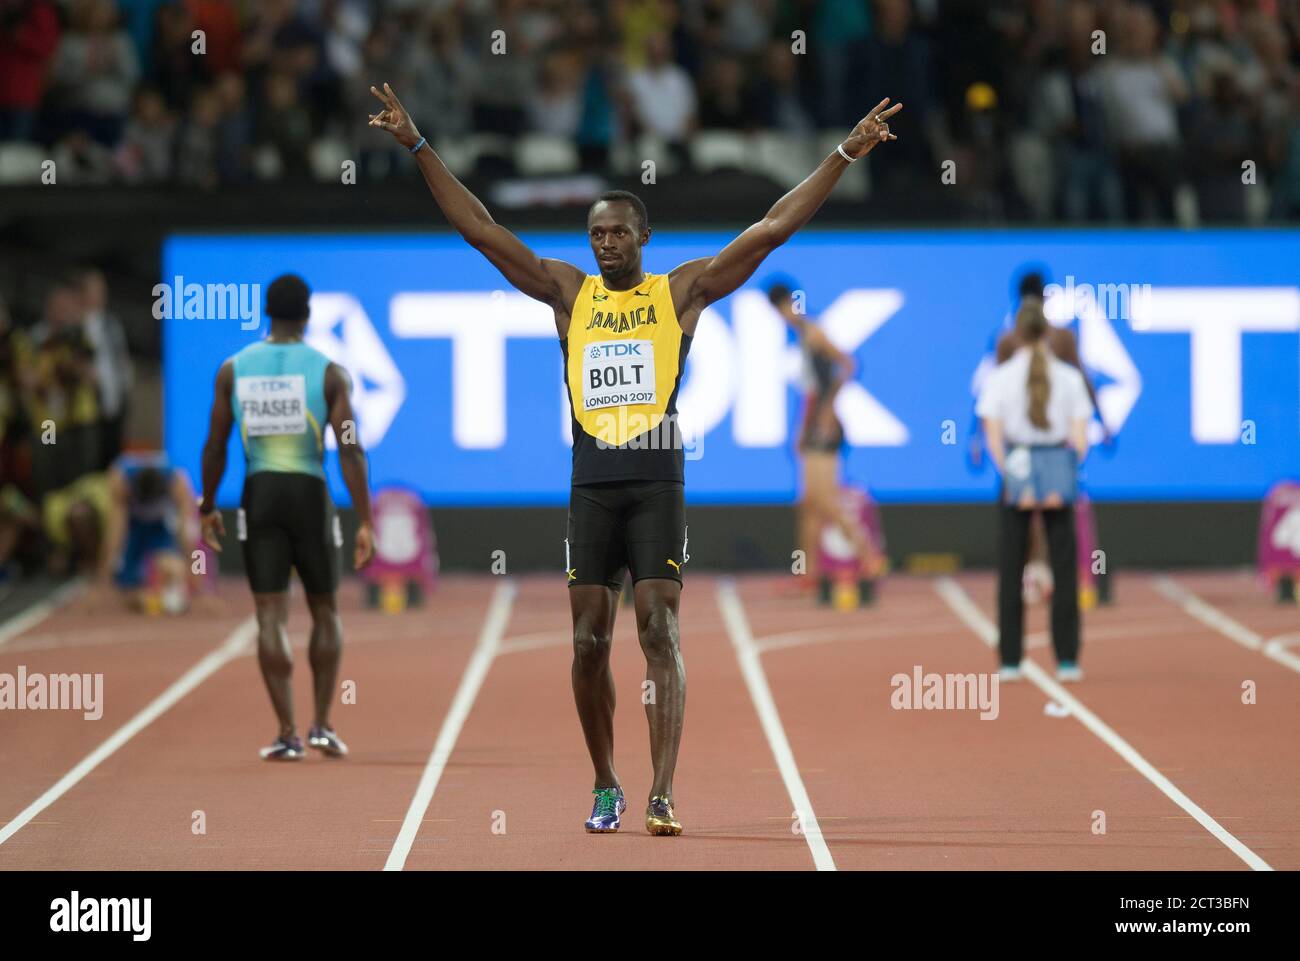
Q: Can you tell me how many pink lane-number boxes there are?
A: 5